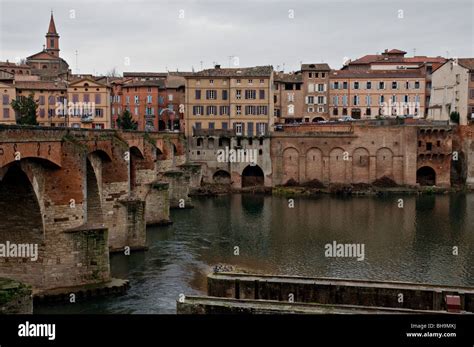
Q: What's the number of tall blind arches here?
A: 5